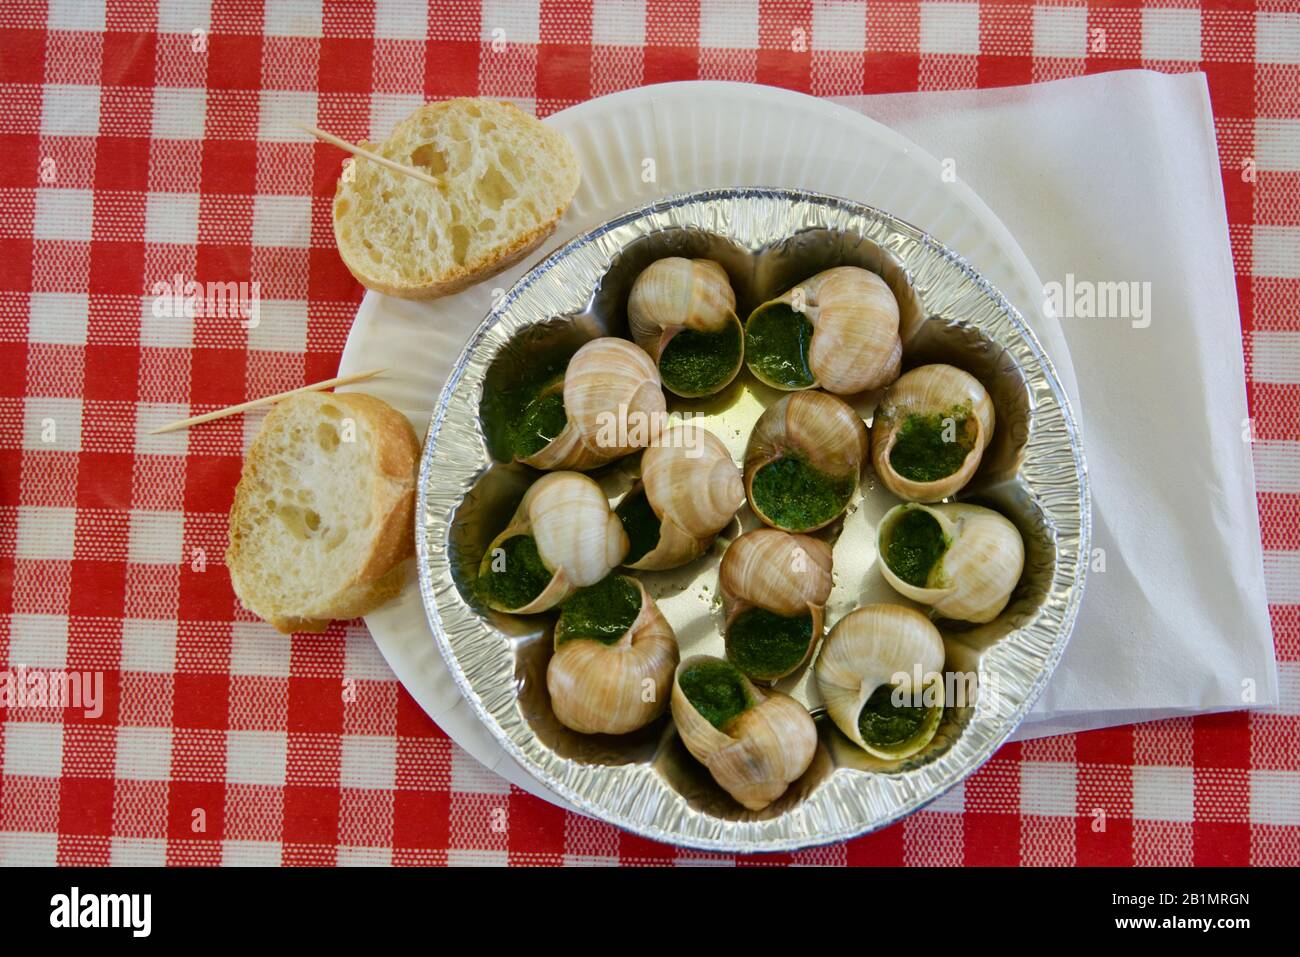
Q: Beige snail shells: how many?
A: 12